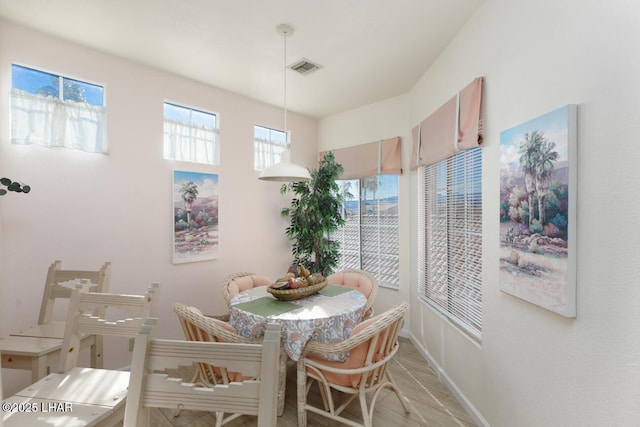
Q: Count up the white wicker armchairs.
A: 4